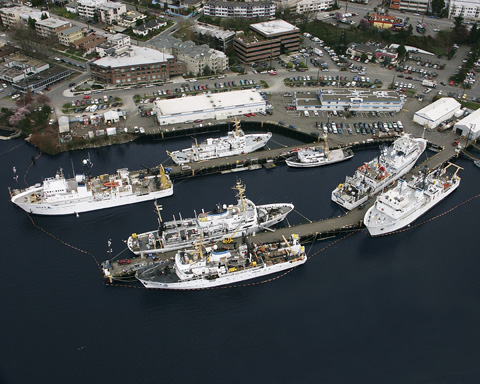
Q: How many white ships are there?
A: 7